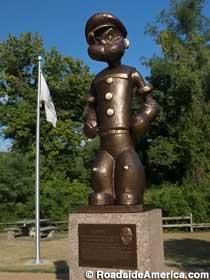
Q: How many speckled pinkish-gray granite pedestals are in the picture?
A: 1